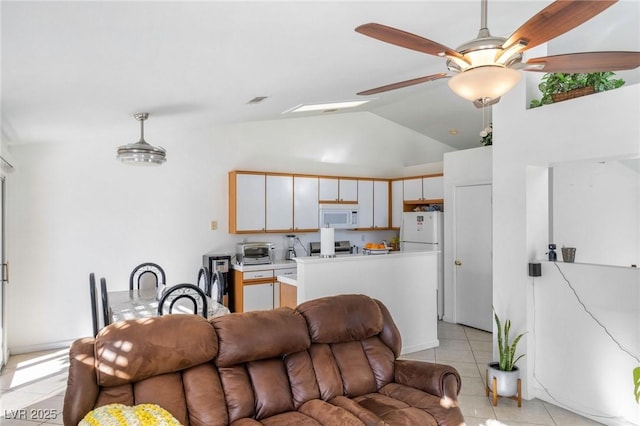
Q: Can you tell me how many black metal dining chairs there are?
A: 6